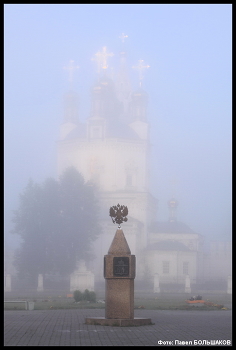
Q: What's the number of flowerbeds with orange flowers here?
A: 2